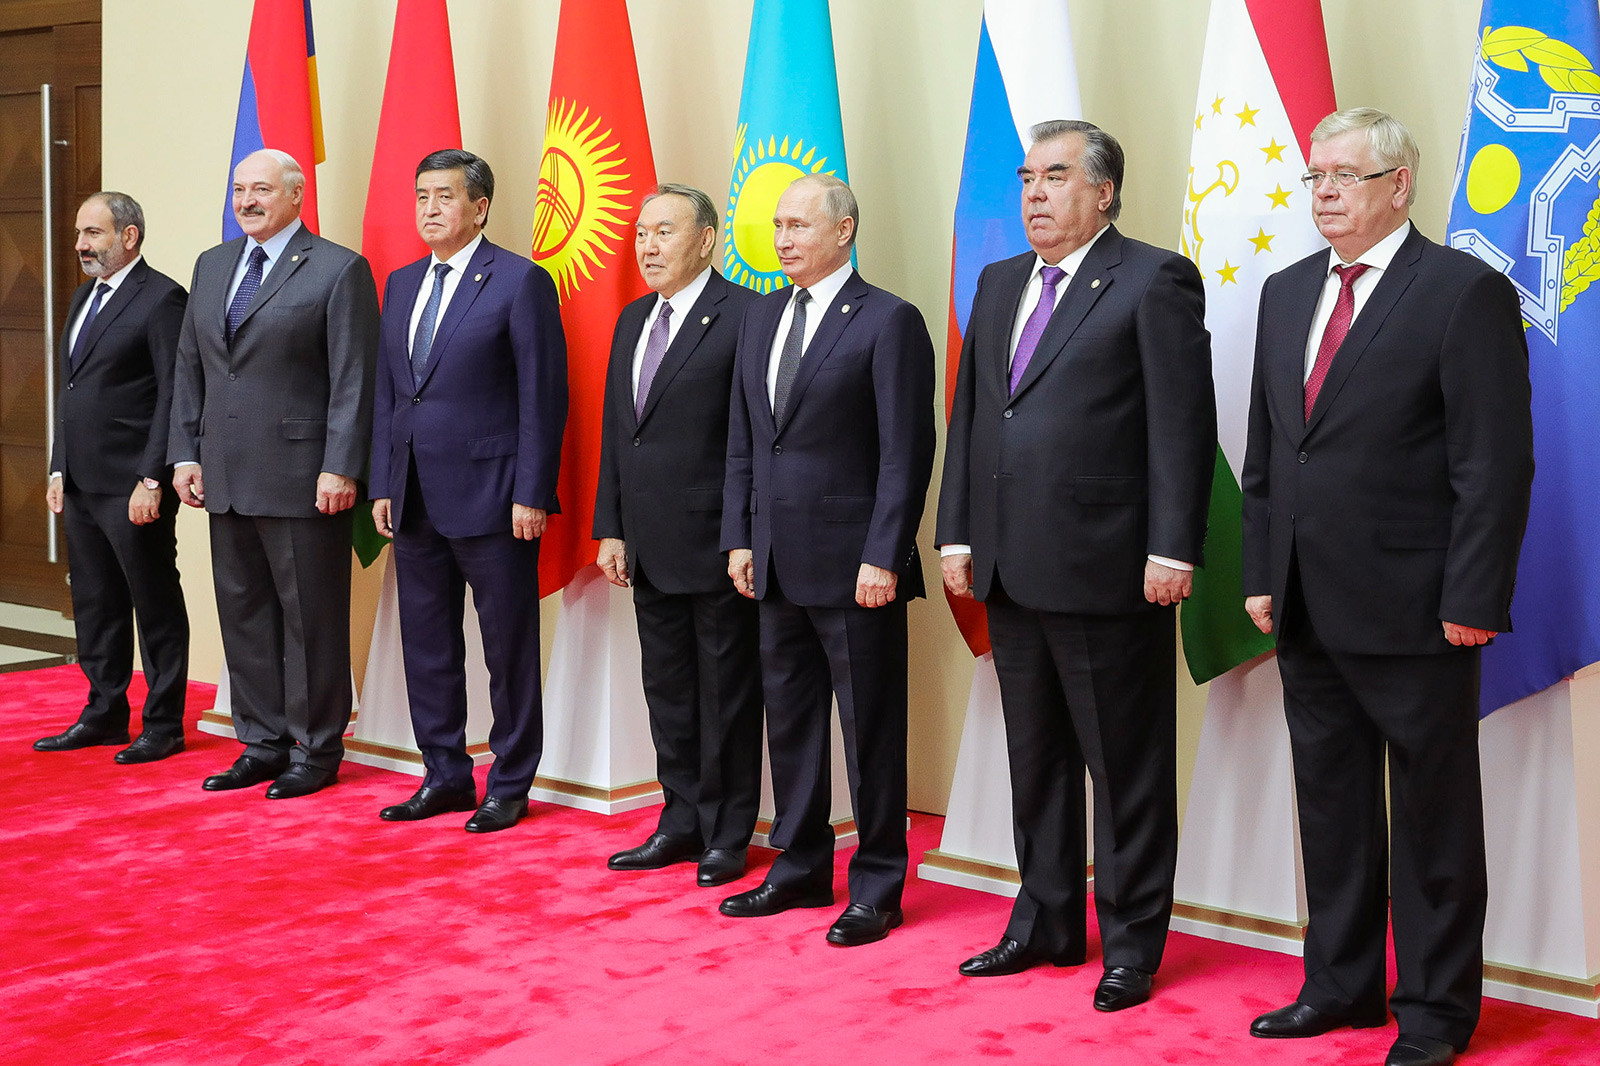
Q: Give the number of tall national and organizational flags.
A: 7